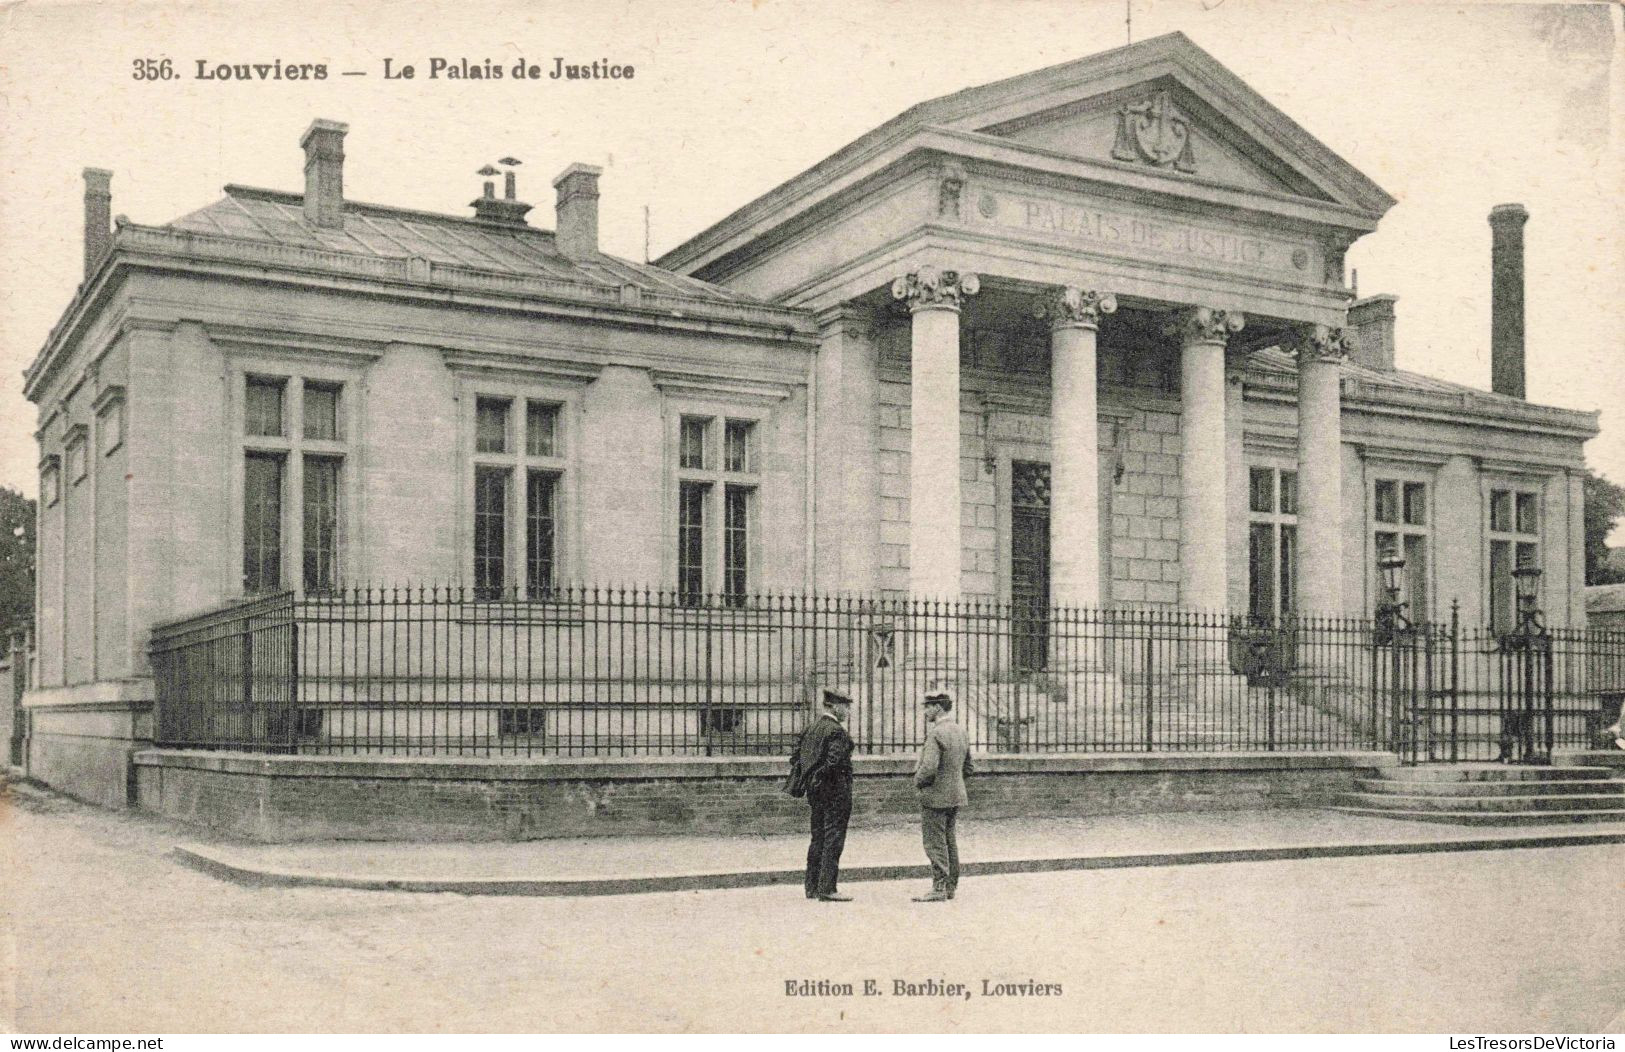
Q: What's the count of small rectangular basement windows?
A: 3